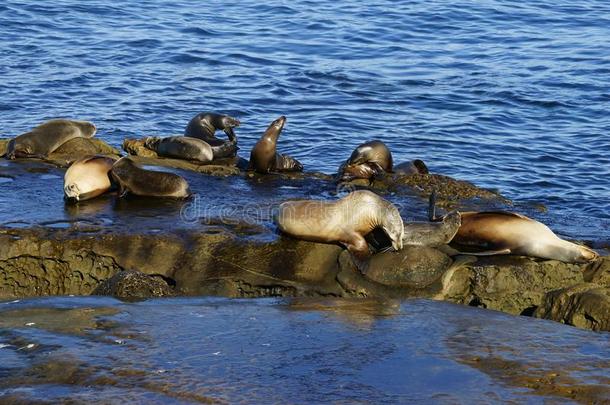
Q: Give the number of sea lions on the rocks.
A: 11